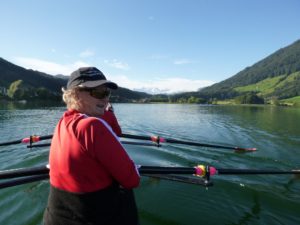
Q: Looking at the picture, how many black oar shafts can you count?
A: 4